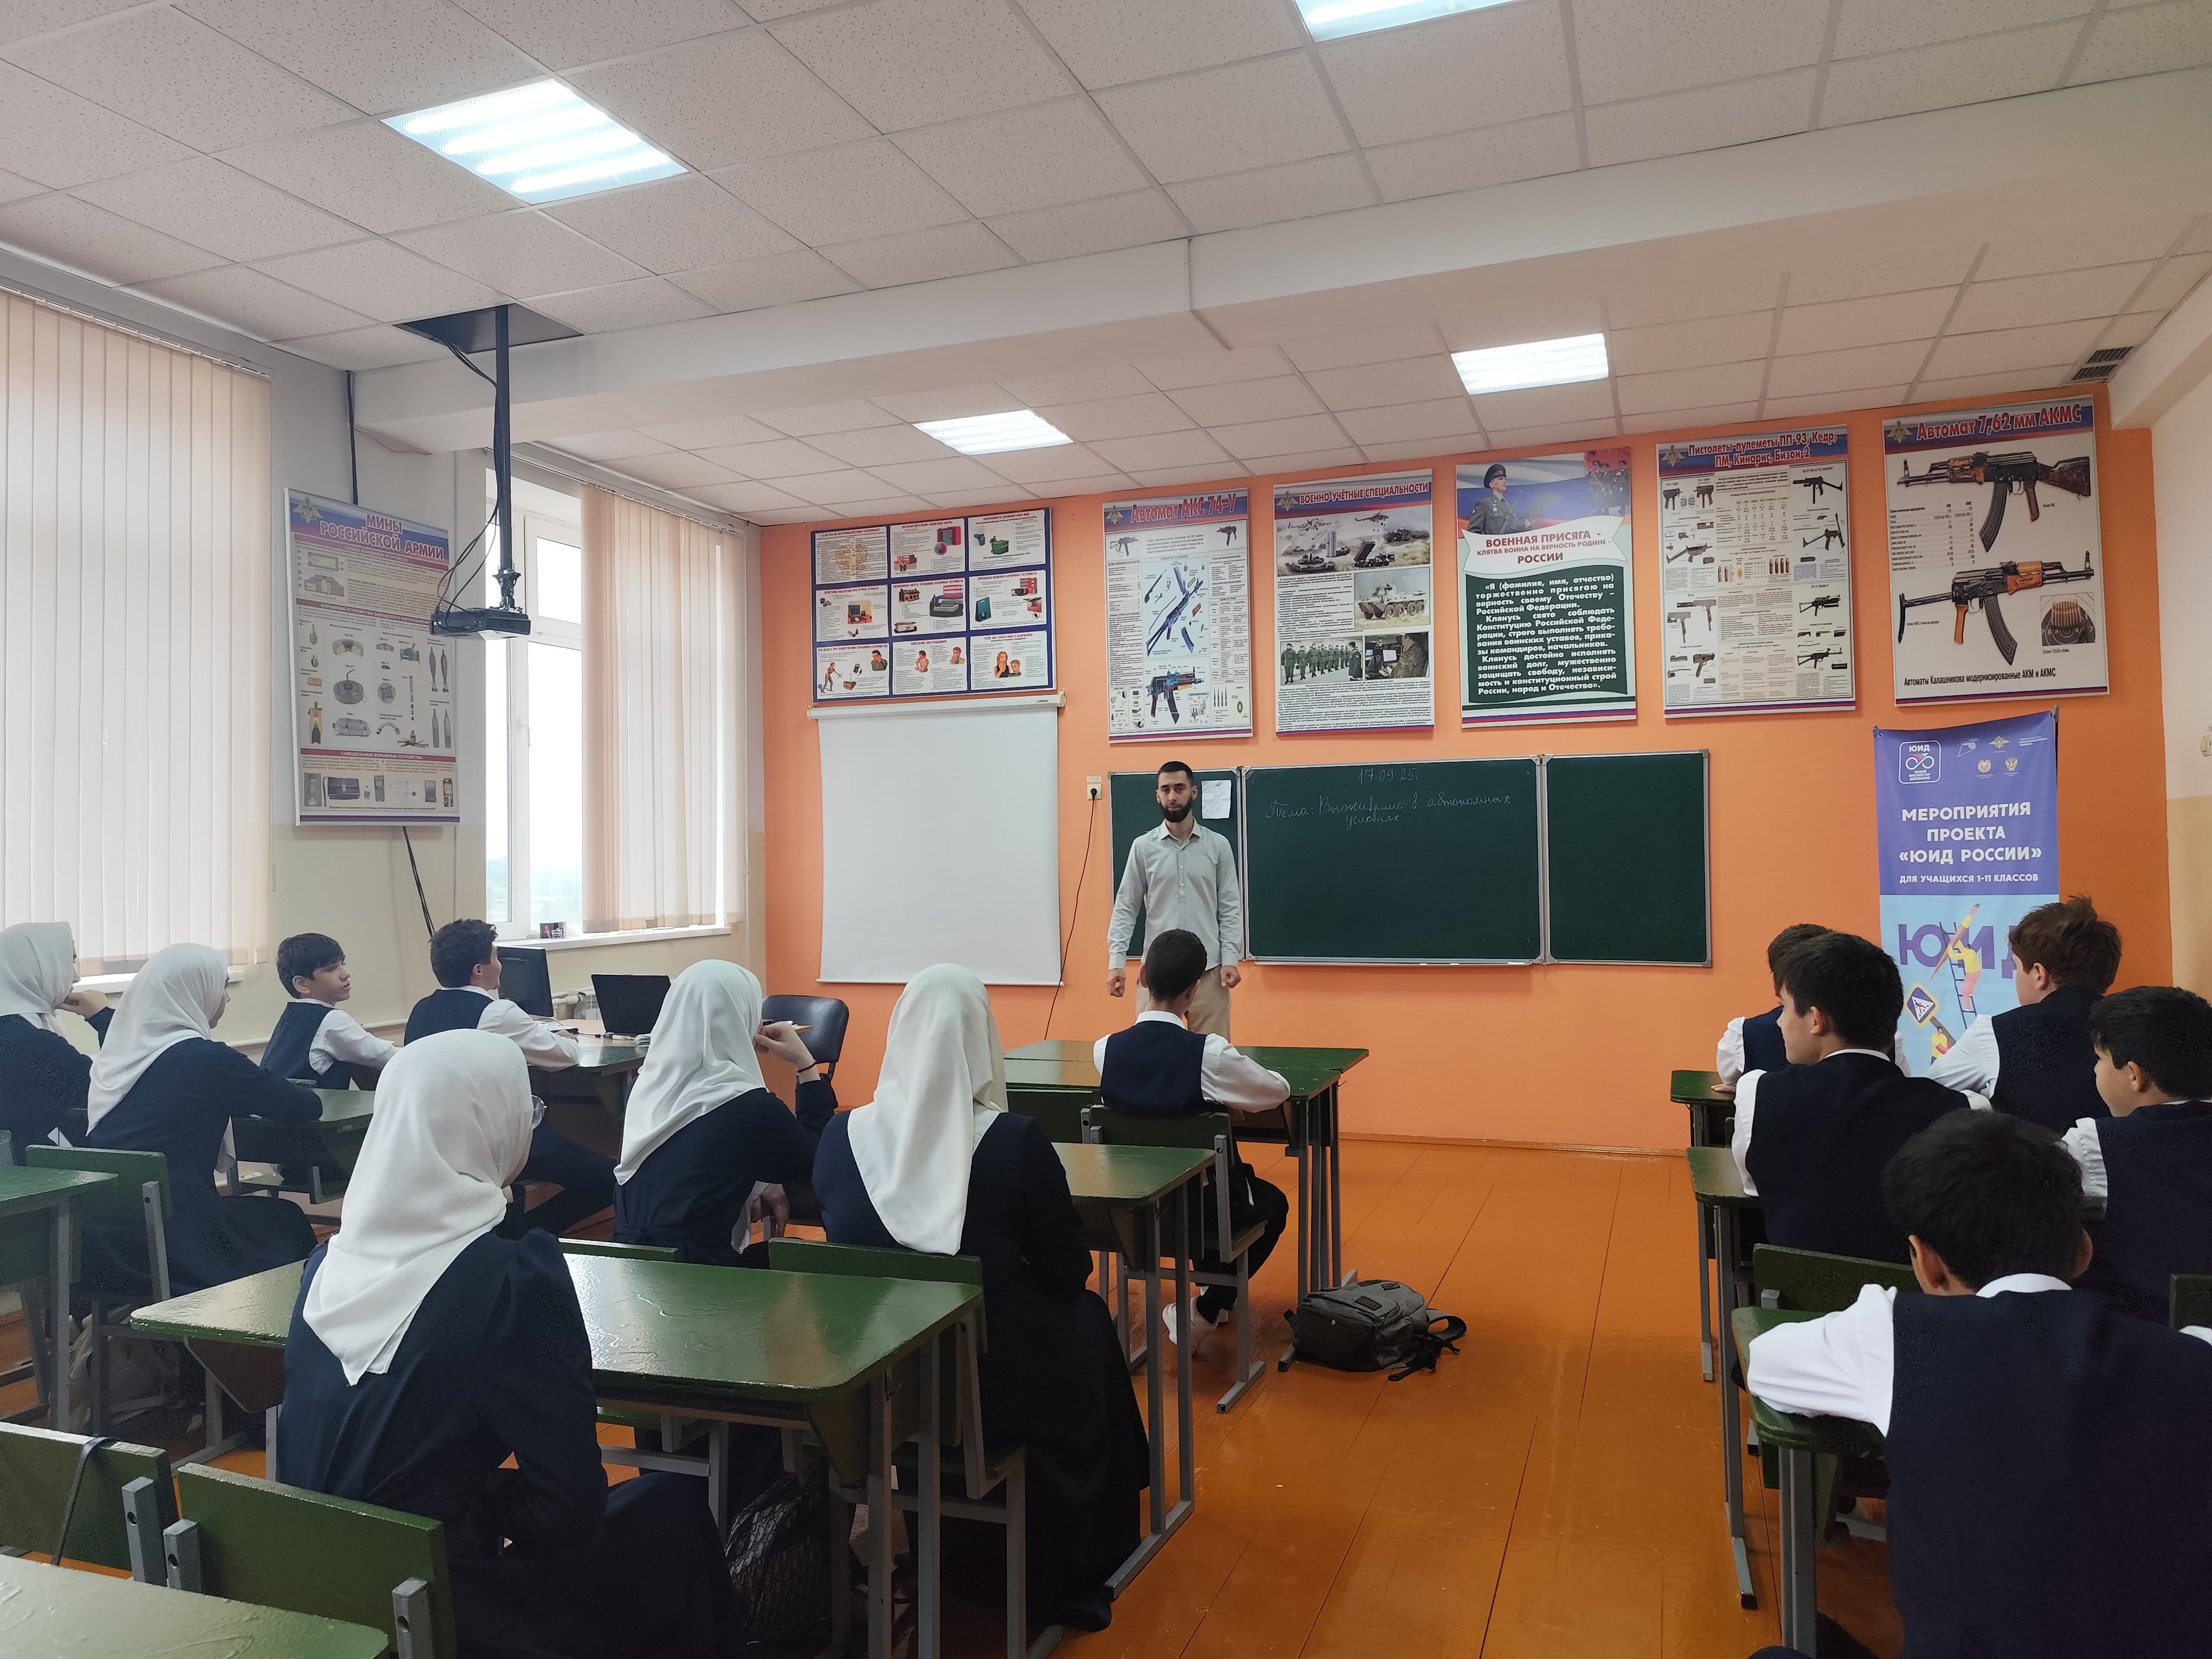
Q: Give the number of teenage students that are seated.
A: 13